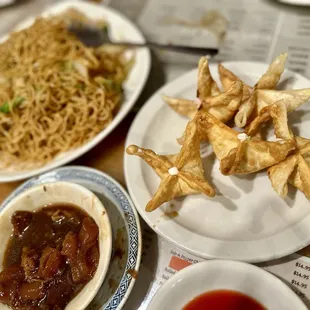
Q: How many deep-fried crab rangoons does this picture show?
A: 5